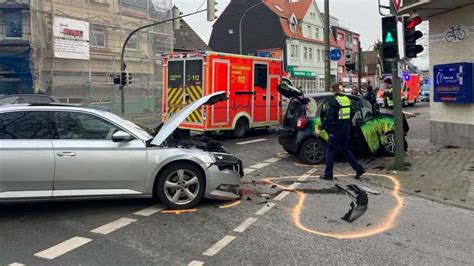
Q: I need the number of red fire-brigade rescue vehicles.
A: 2